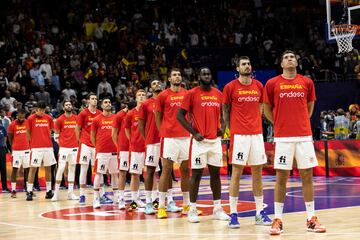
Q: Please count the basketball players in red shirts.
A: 12